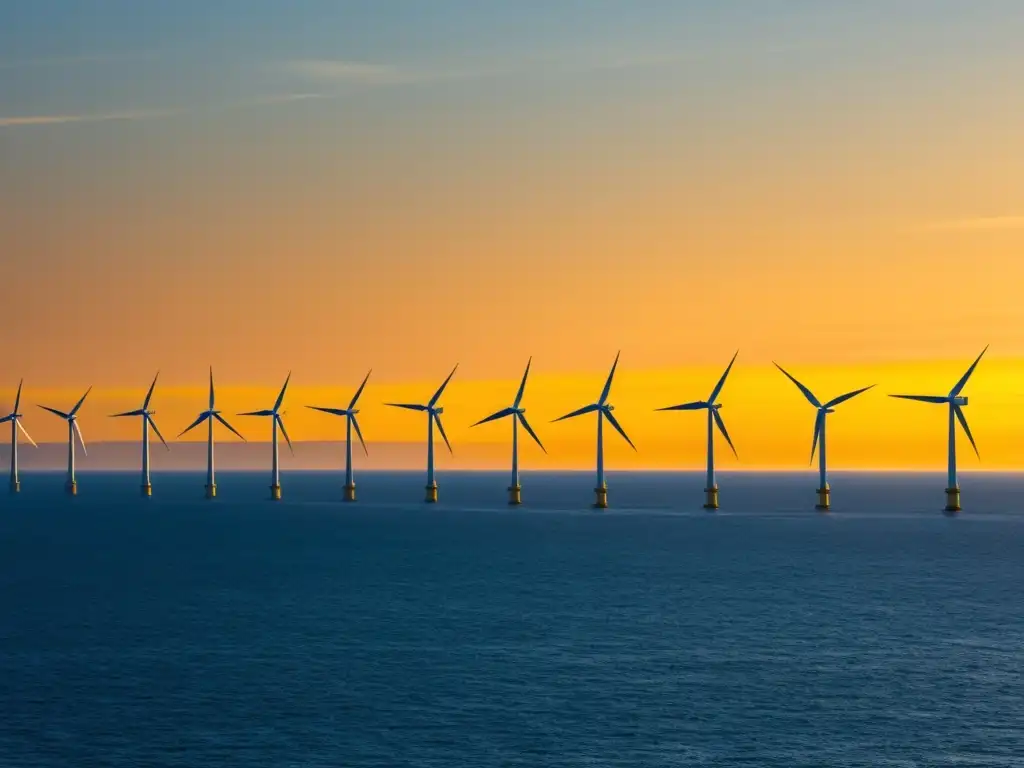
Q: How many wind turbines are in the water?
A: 12